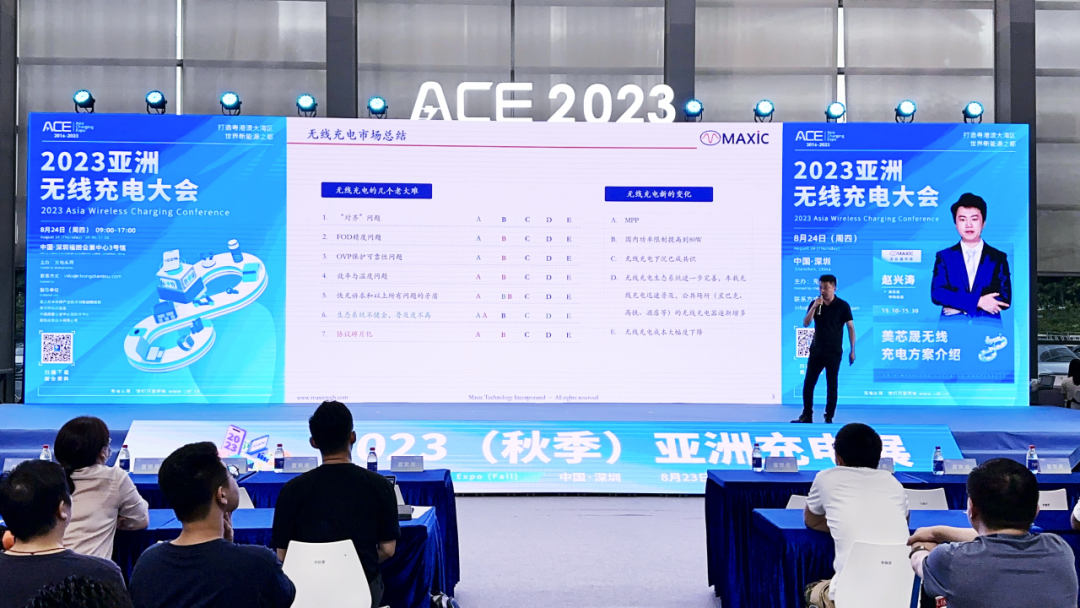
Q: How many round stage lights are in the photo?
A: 10